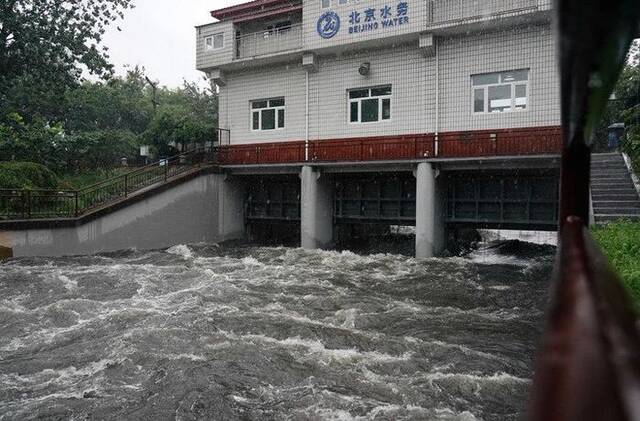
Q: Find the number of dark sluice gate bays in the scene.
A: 3